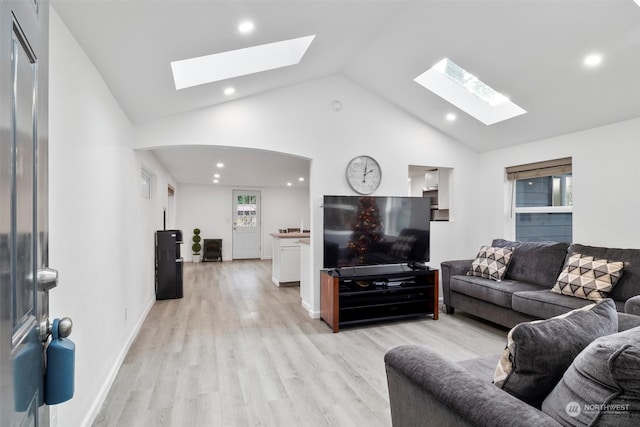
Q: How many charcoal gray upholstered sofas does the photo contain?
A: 2